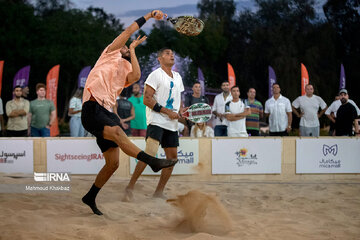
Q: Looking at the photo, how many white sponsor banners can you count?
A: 5